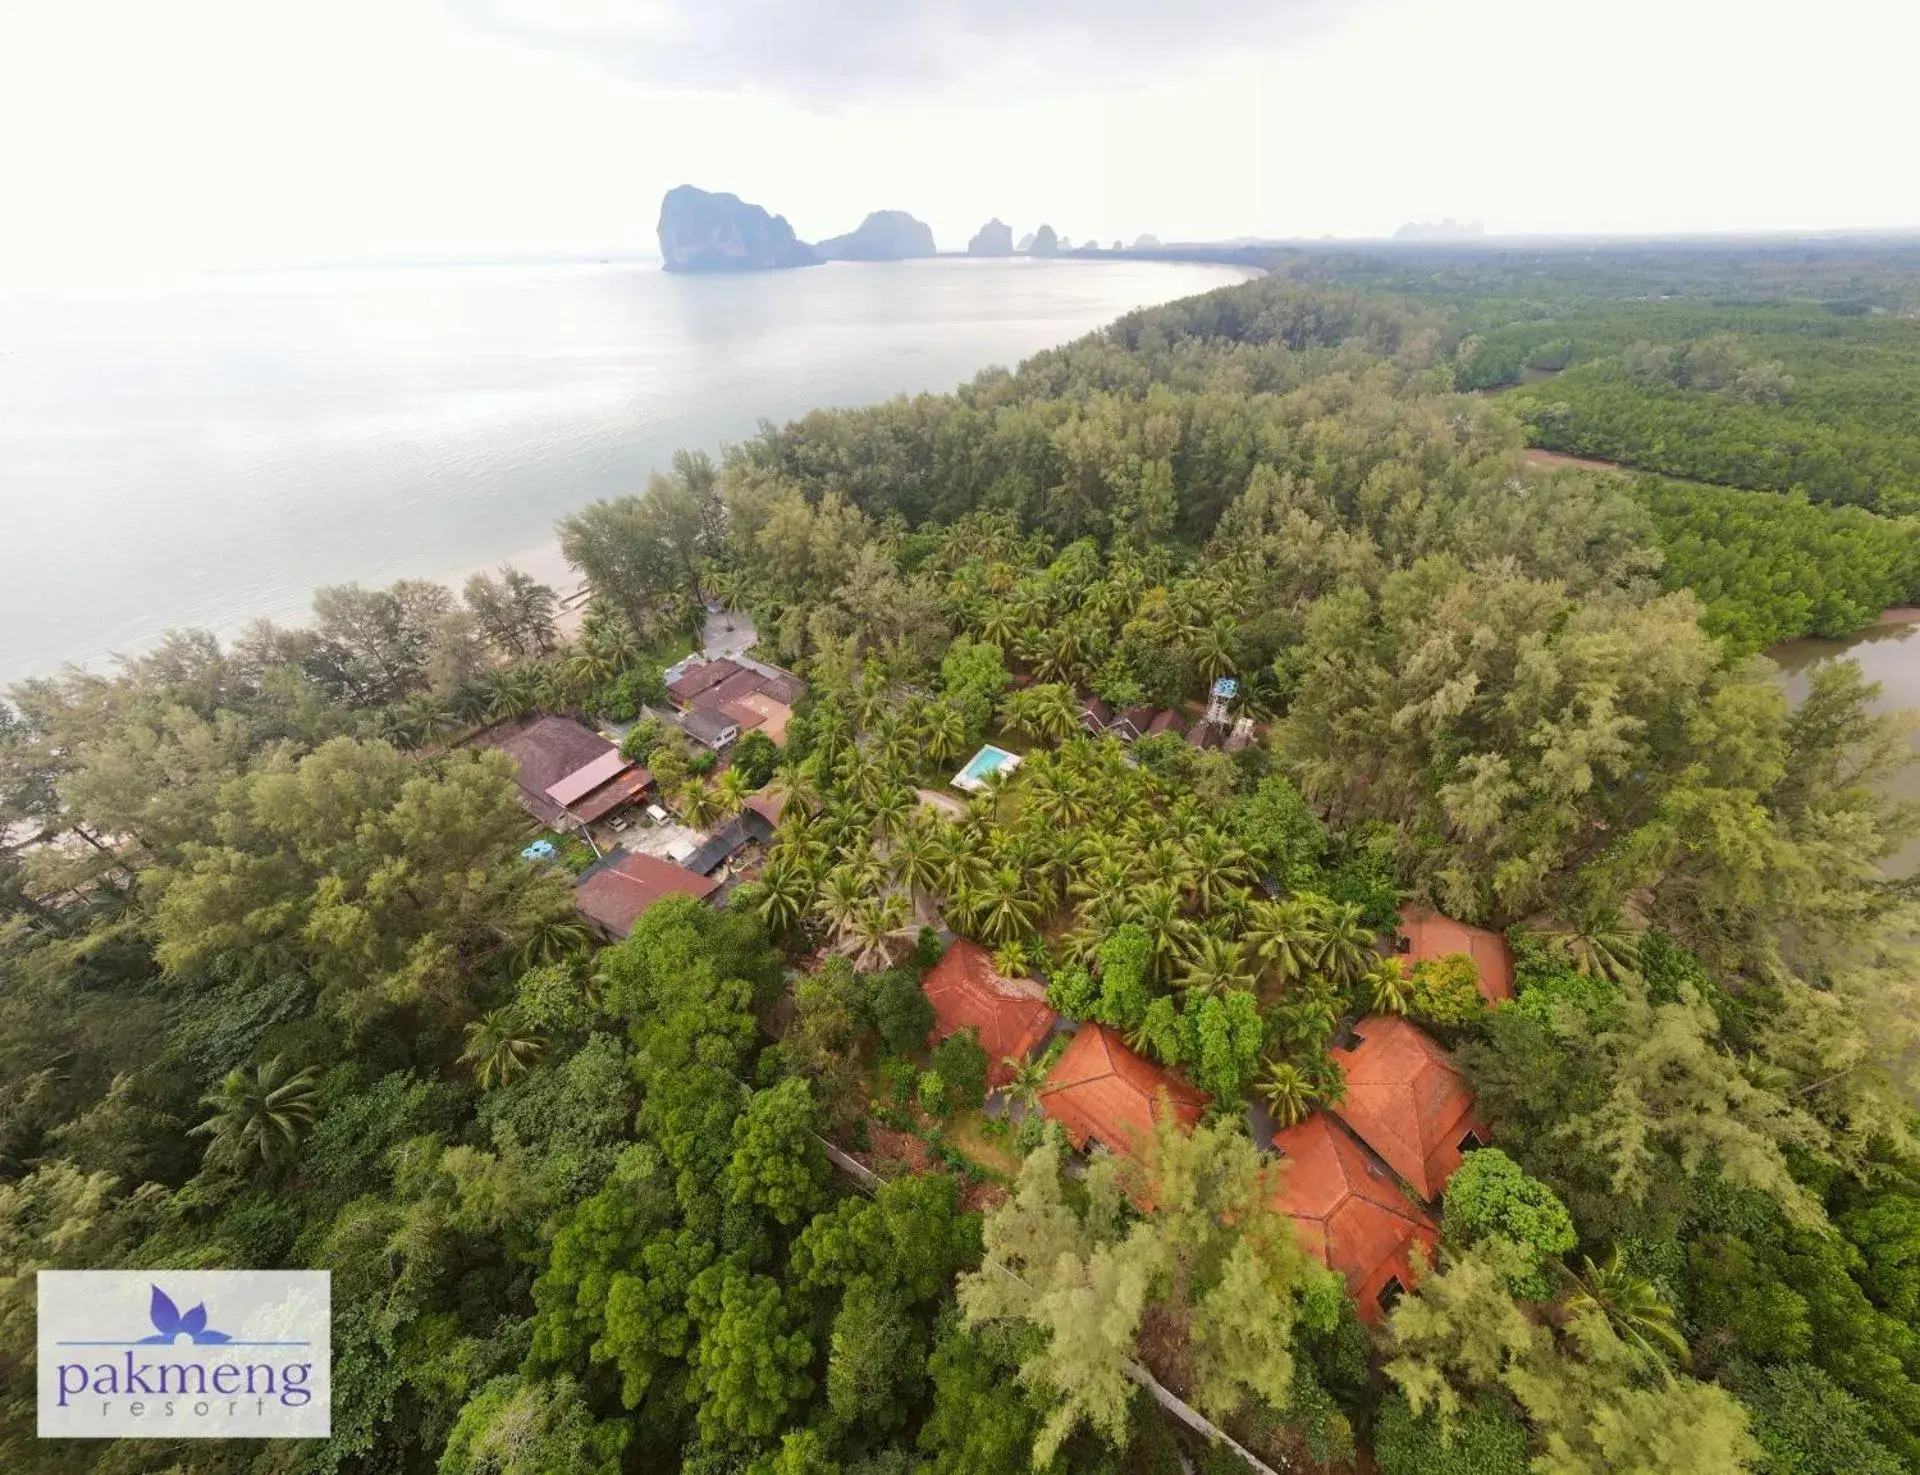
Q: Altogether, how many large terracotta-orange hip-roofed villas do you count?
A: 5